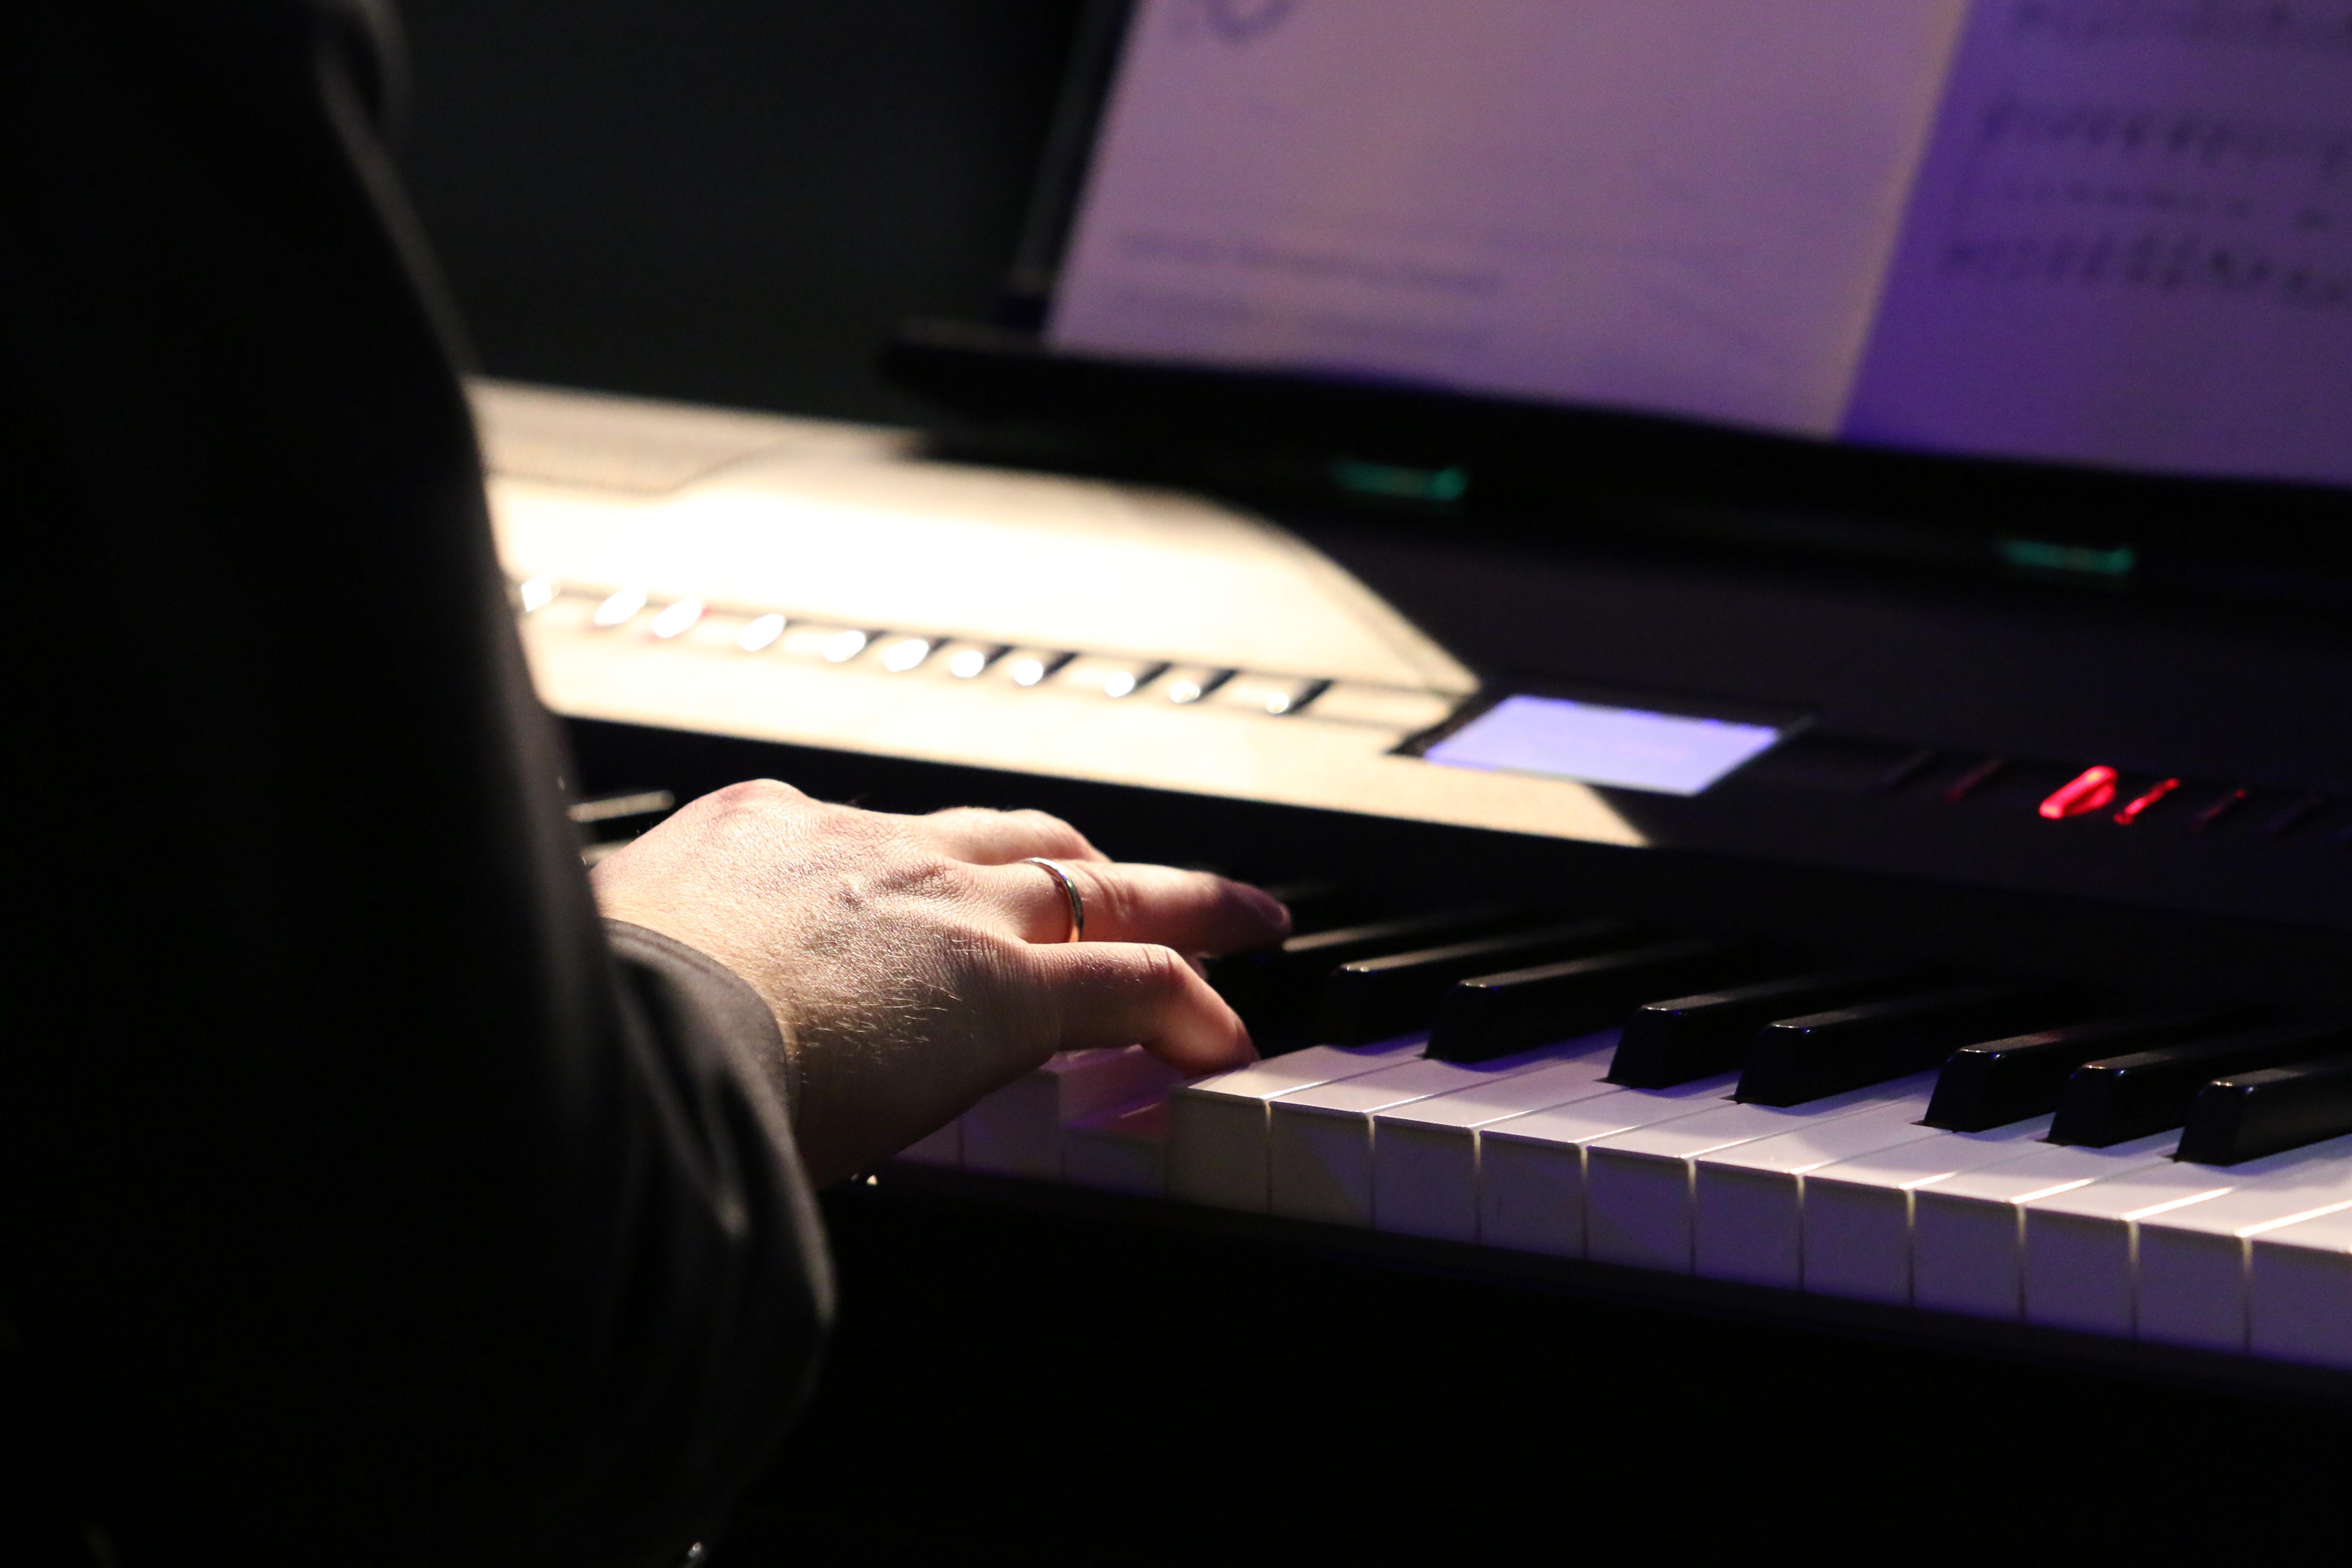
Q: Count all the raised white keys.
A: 13